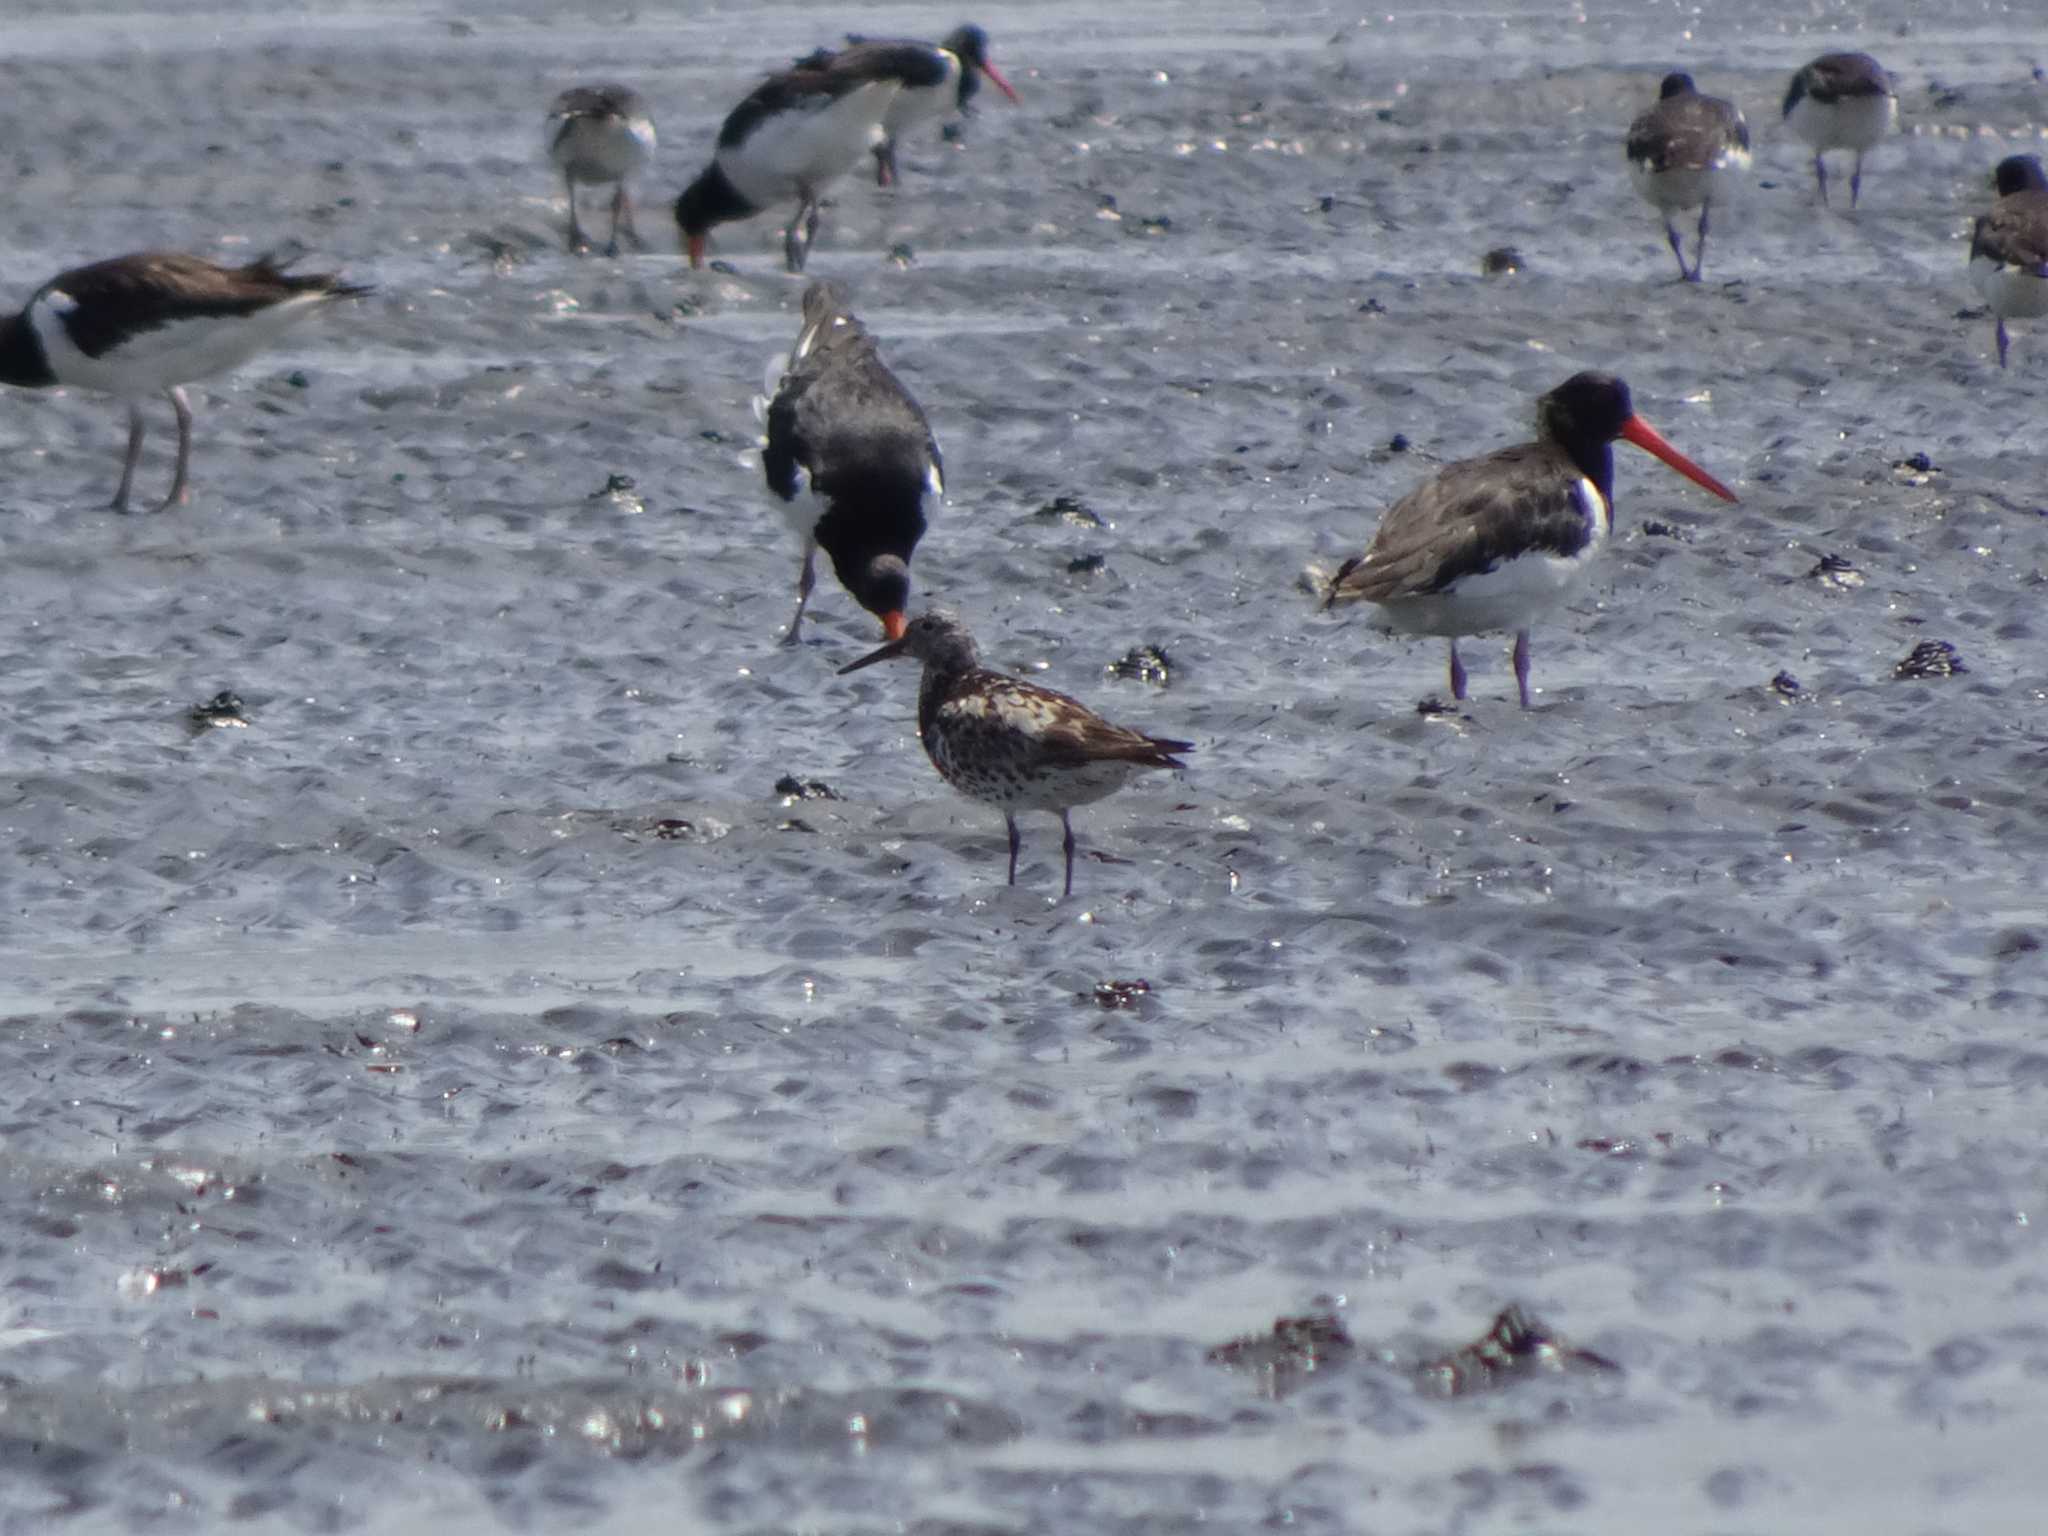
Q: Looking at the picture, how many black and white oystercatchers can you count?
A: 9